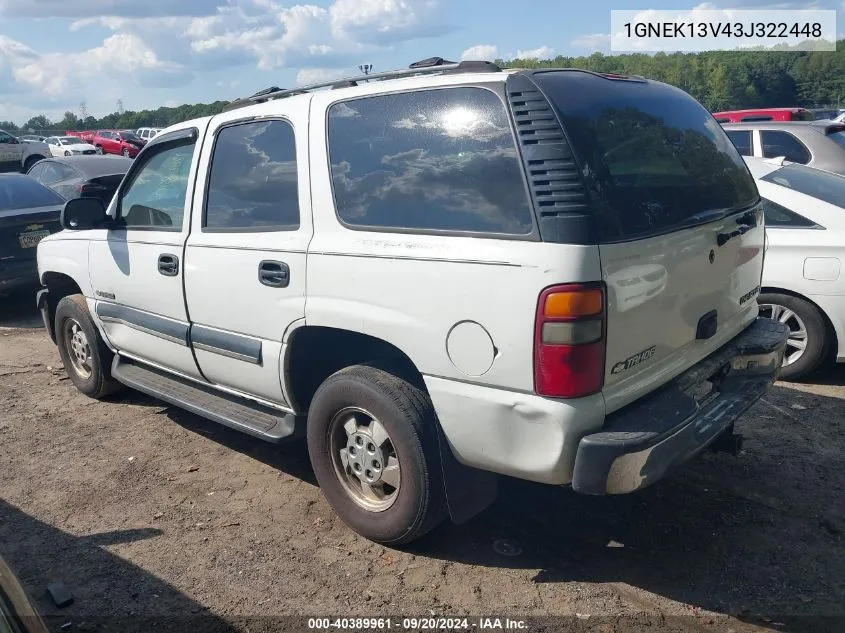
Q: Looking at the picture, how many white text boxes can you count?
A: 1